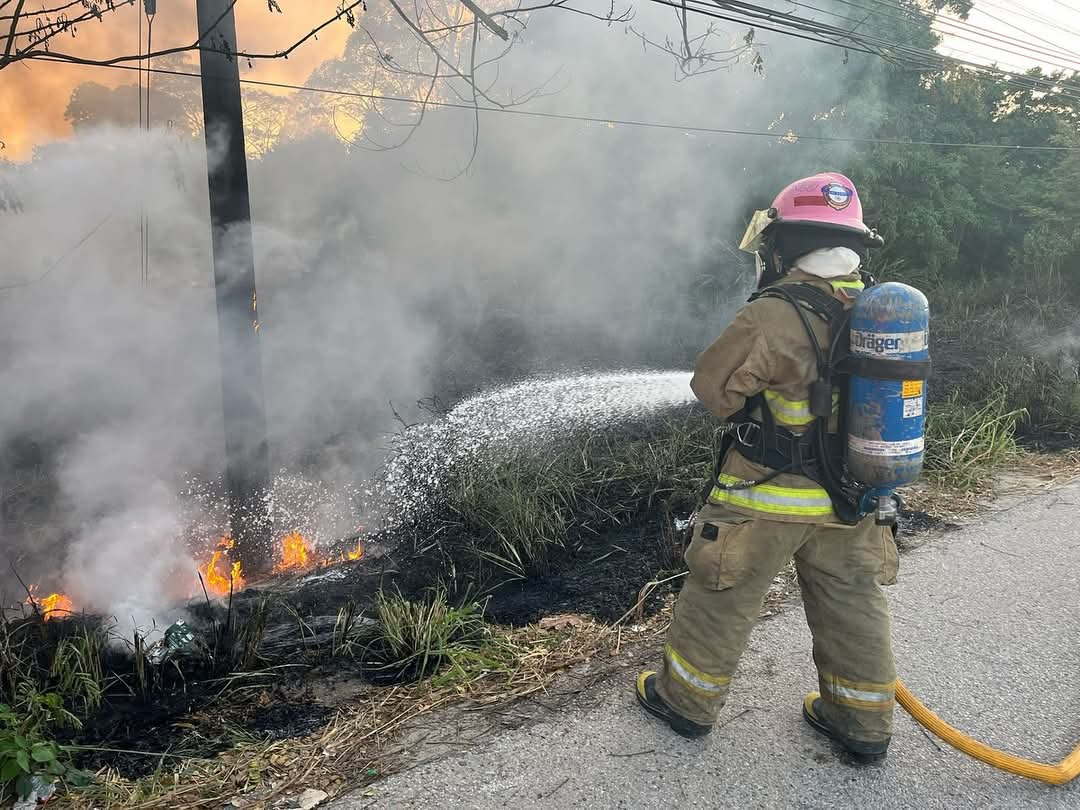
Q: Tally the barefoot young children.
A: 0